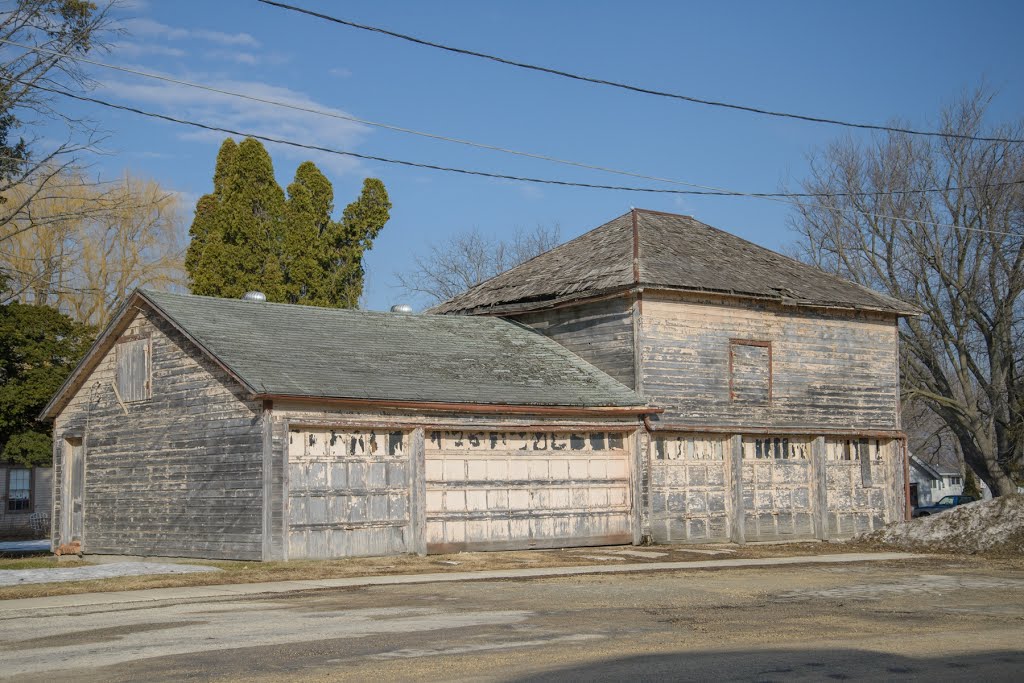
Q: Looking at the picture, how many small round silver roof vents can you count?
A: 2